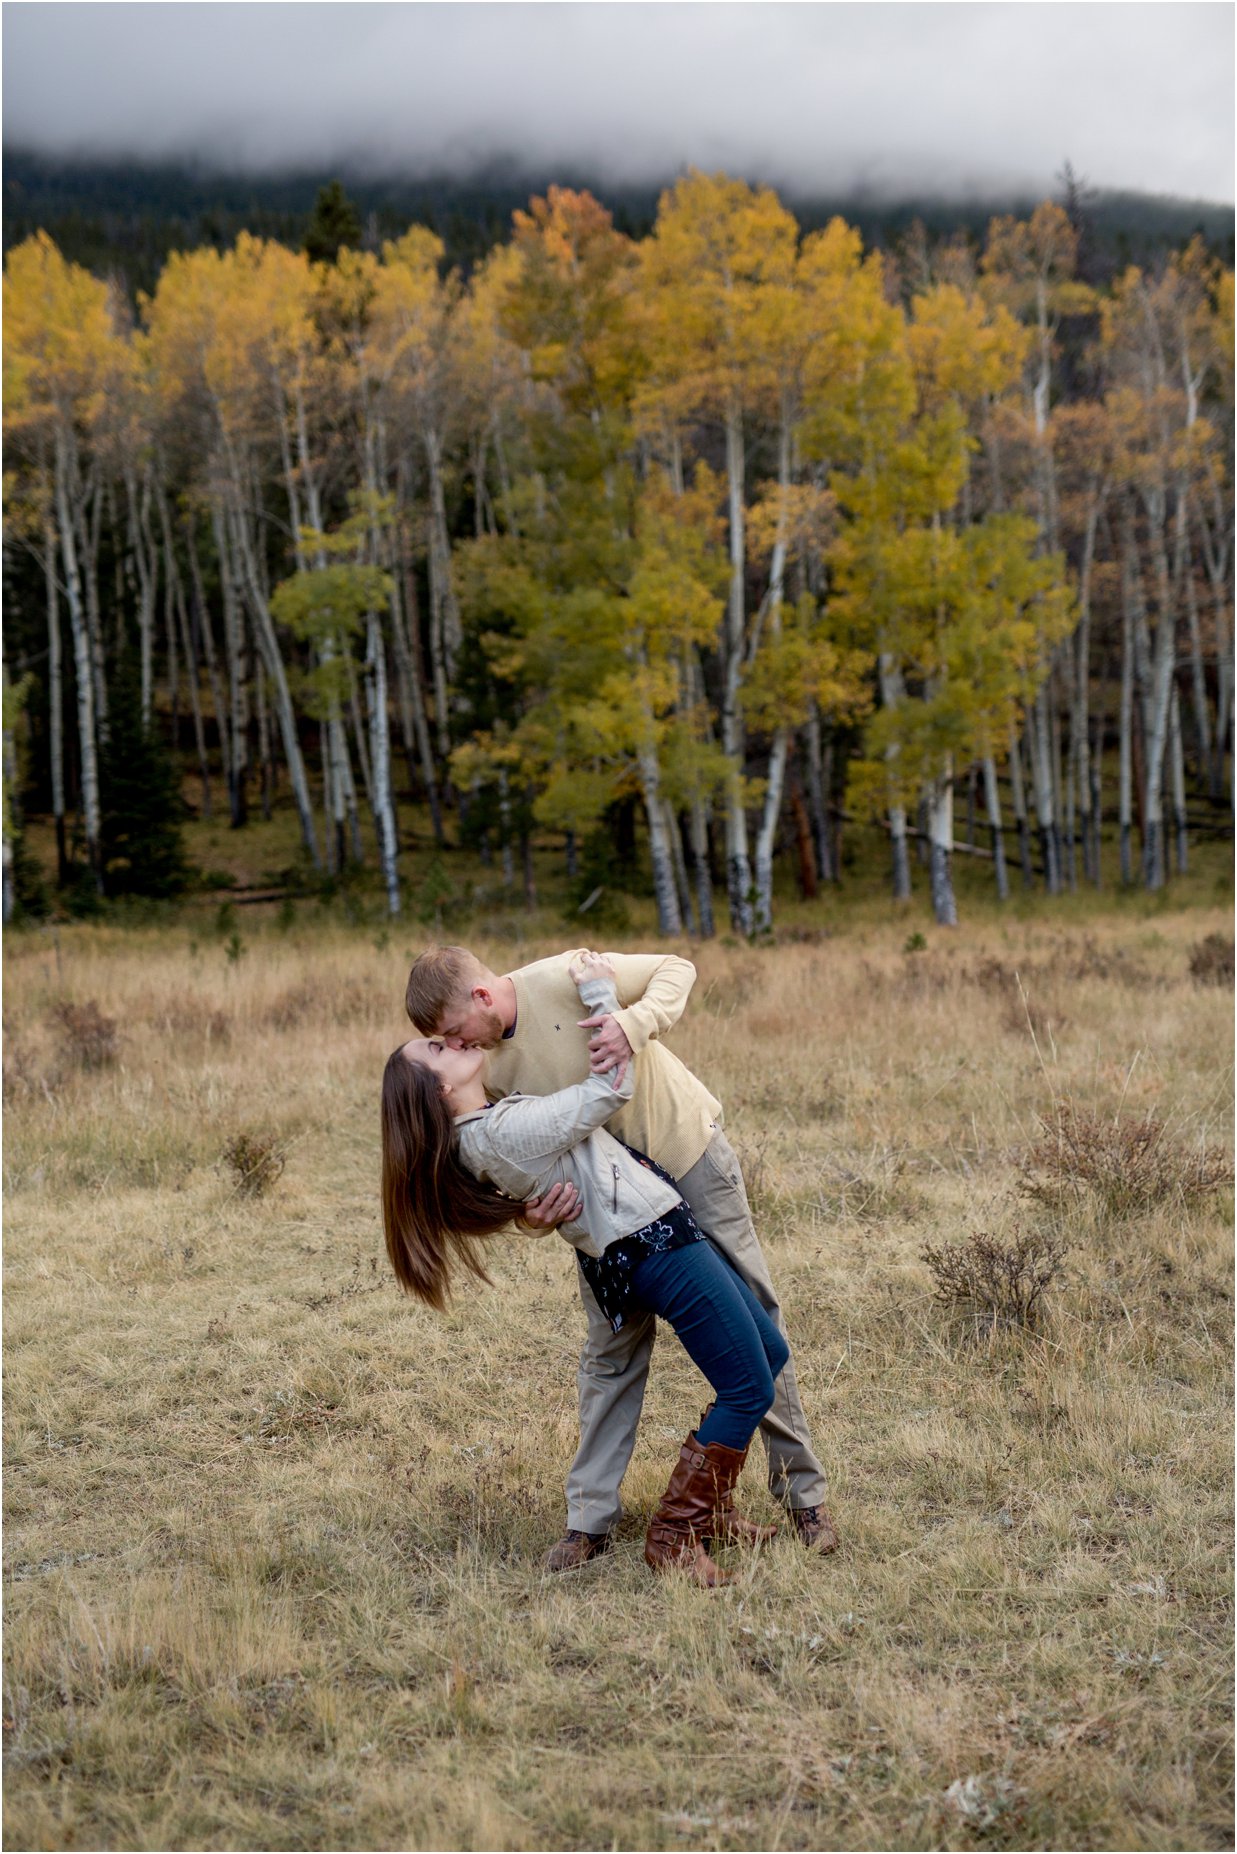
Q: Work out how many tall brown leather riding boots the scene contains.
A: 2